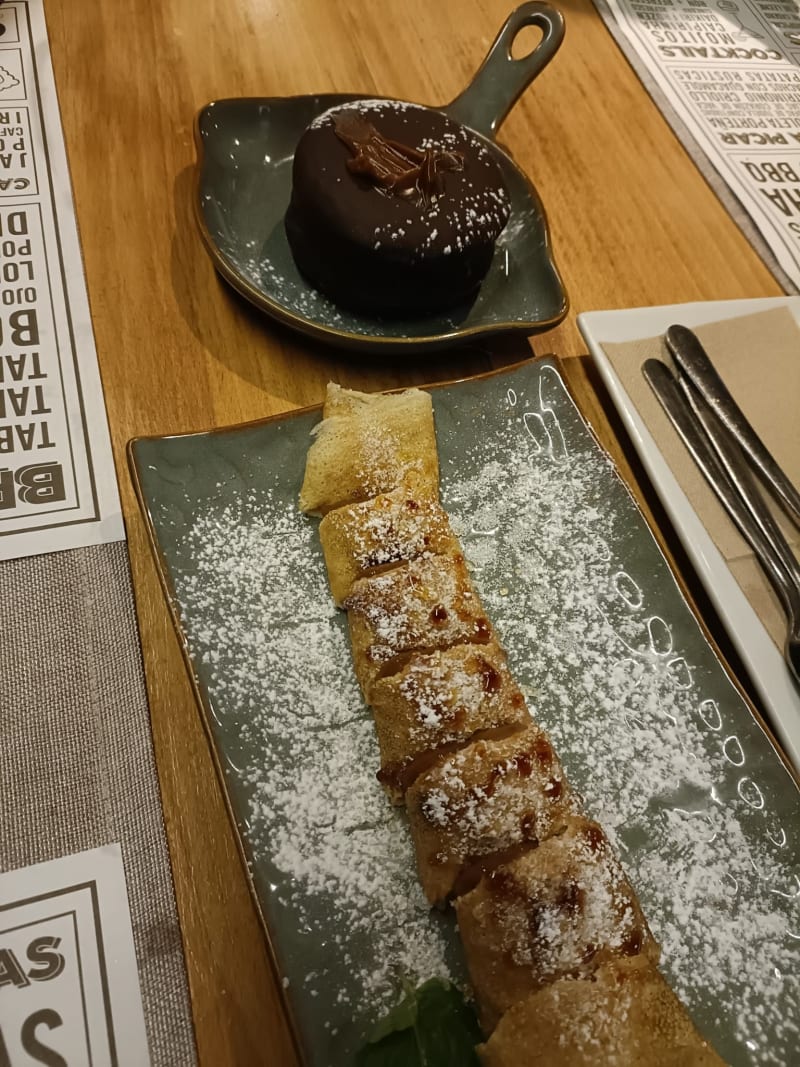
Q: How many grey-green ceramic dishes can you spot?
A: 2